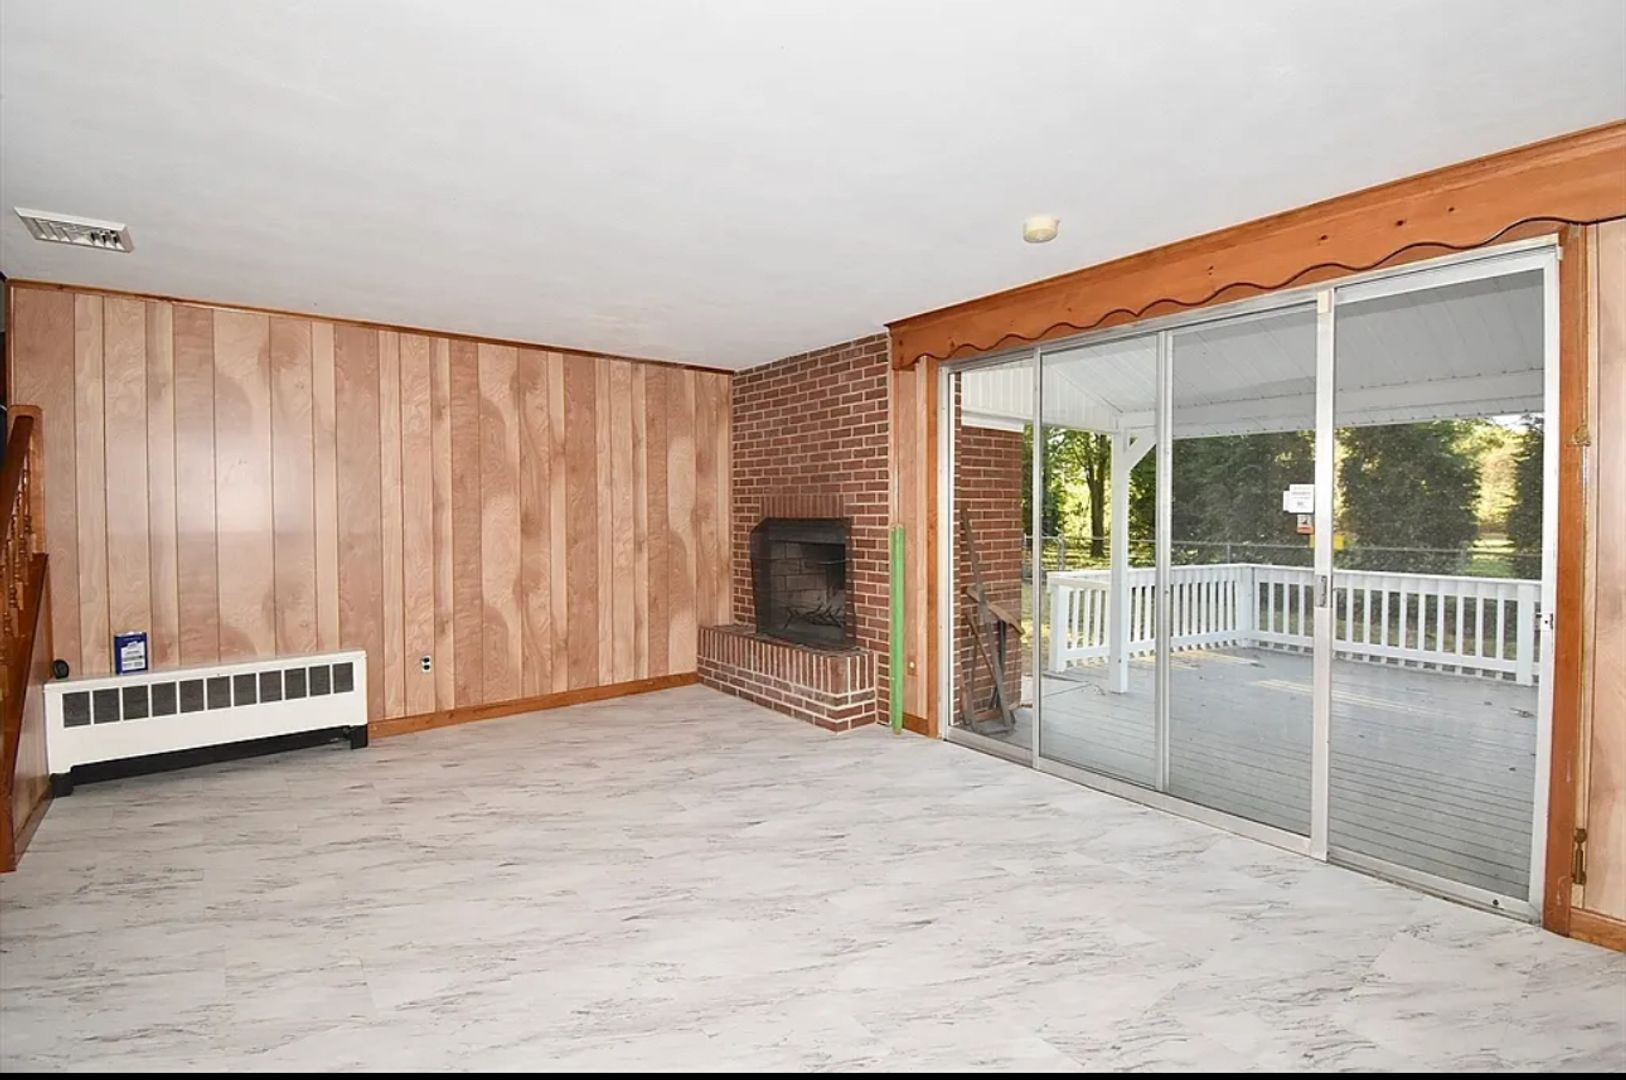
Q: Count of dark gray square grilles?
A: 11